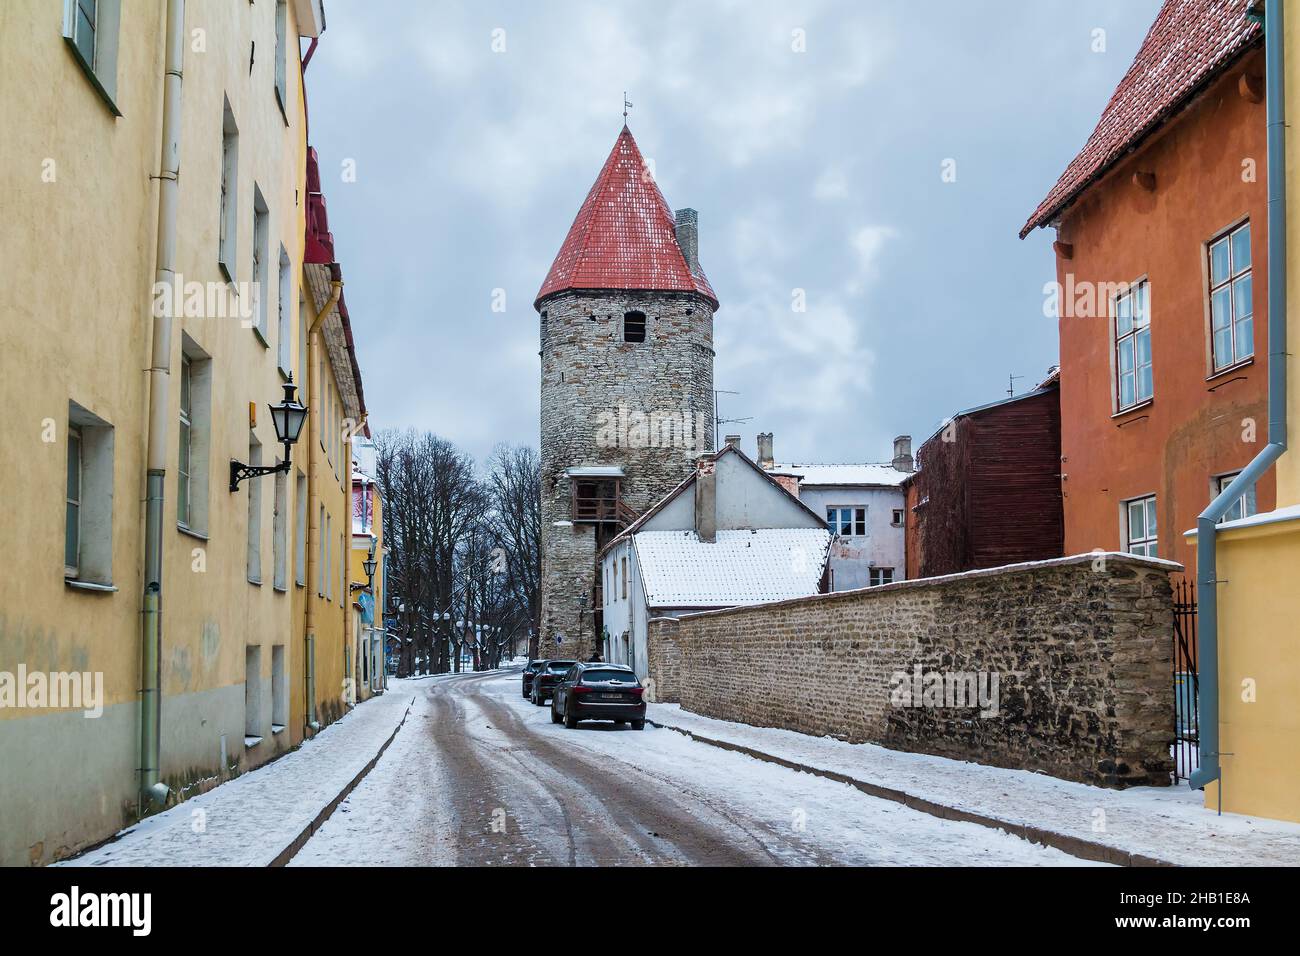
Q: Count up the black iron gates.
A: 1